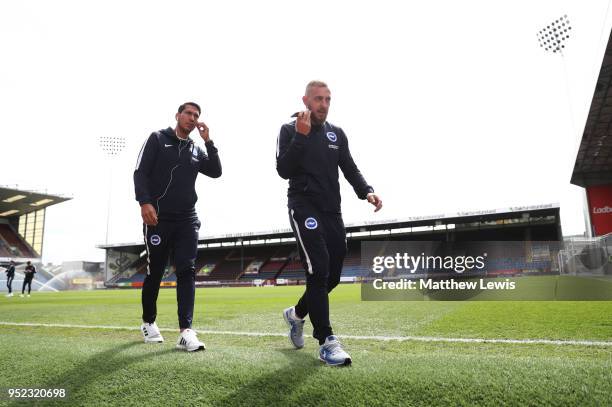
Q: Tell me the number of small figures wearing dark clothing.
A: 2